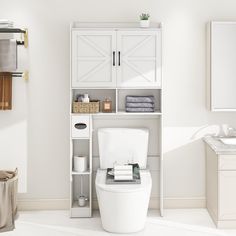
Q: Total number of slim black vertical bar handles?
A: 2